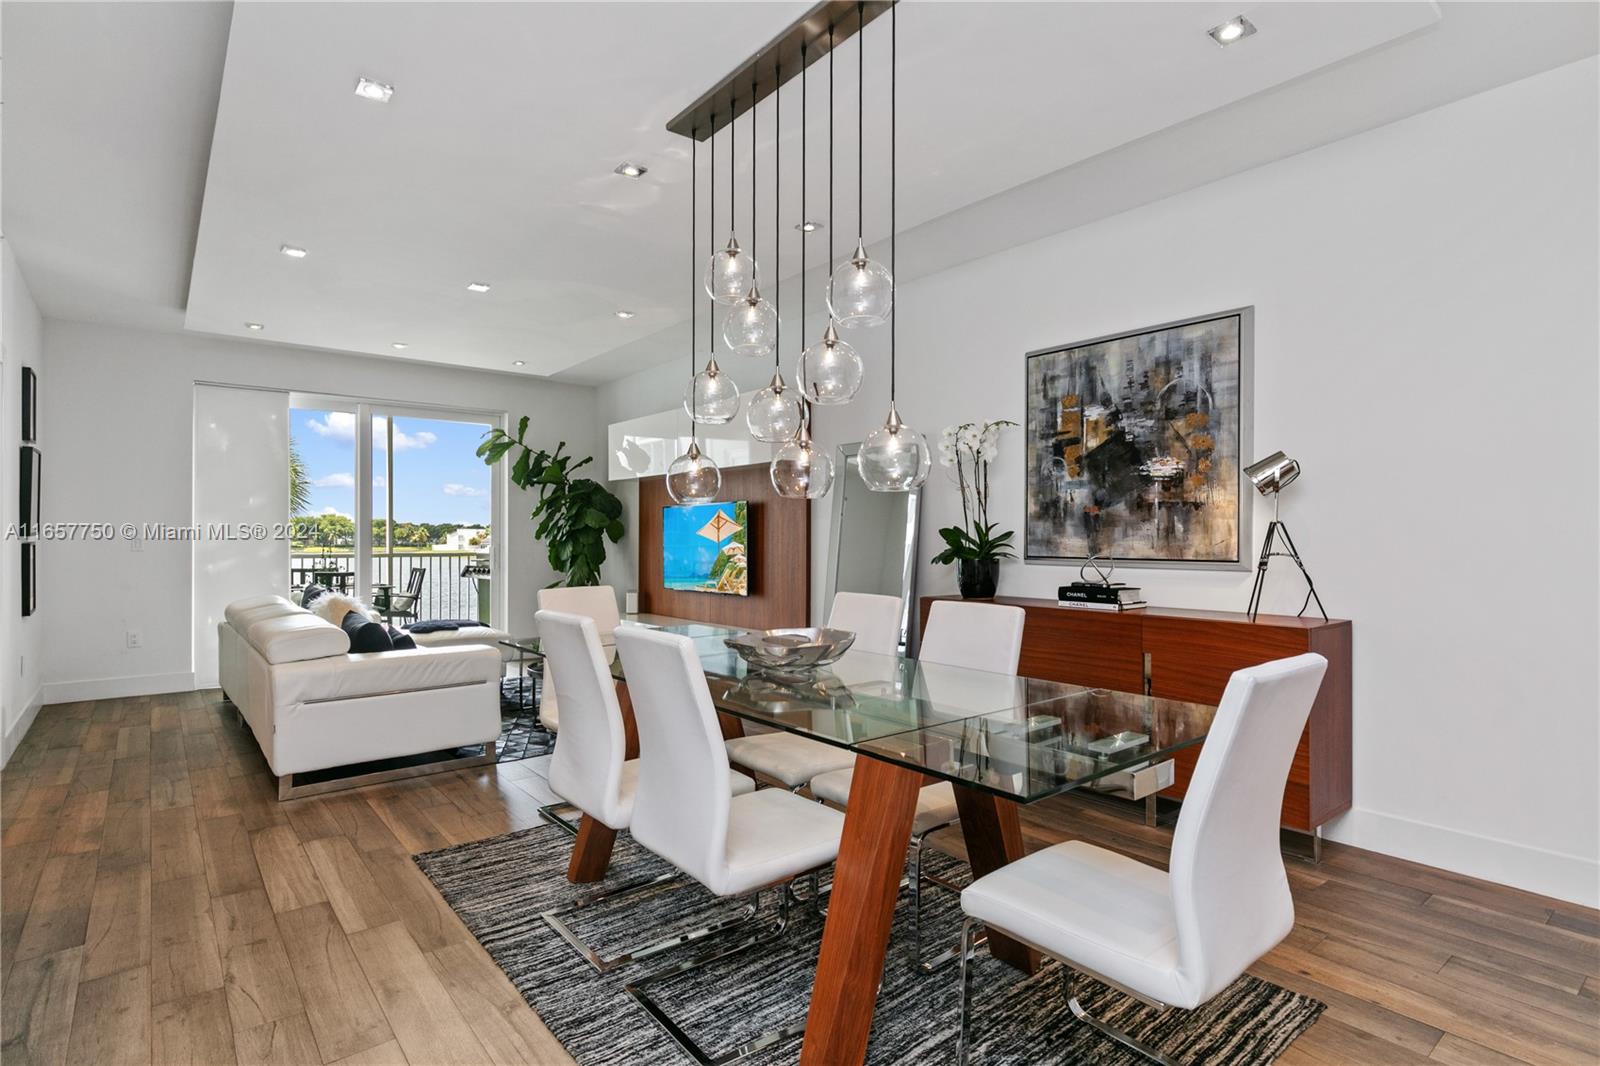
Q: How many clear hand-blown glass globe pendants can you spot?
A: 9